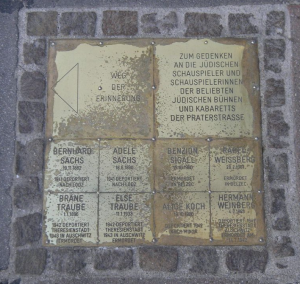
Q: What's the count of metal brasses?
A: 10